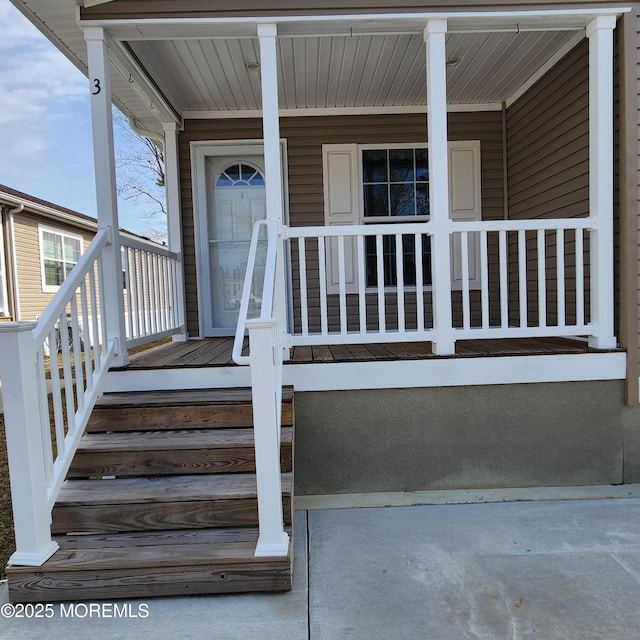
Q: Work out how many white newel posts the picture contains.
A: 2